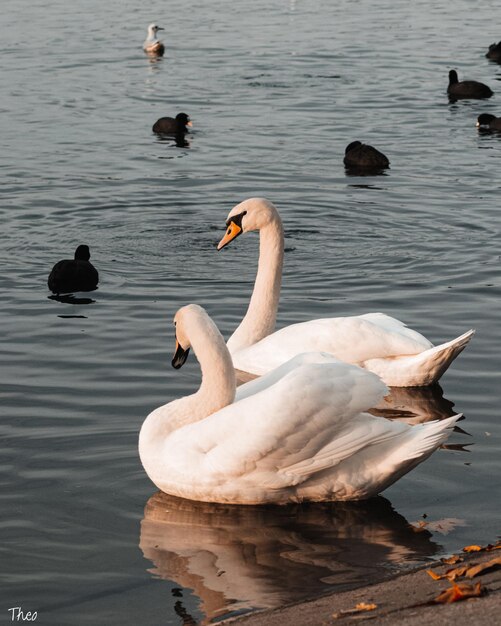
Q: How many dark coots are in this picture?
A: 6